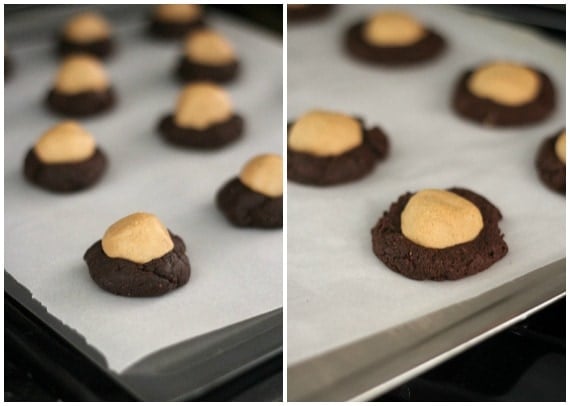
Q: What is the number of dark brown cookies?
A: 15